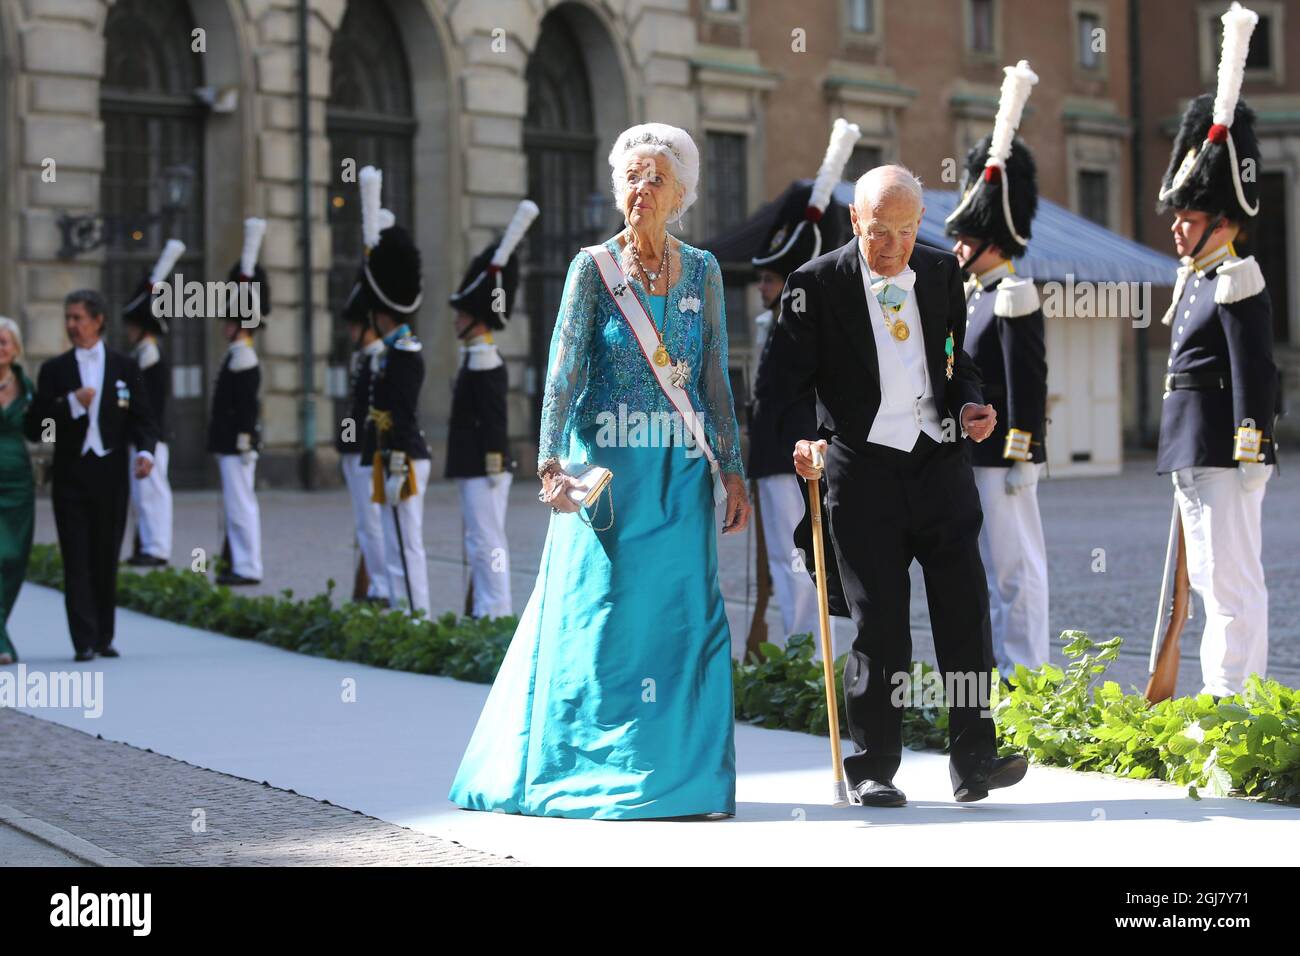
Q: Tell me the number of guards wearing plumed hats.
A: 8